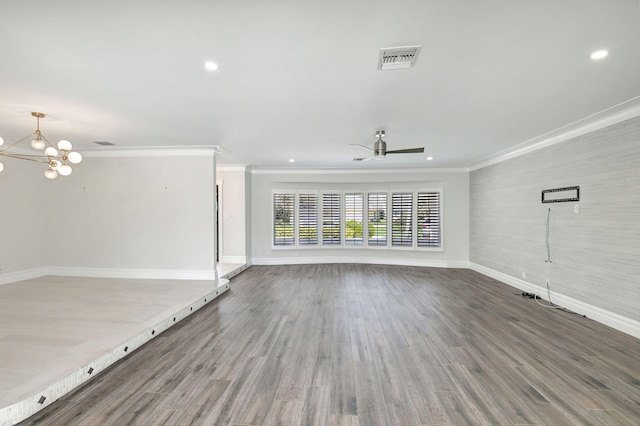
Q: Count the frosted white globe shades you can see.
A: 9